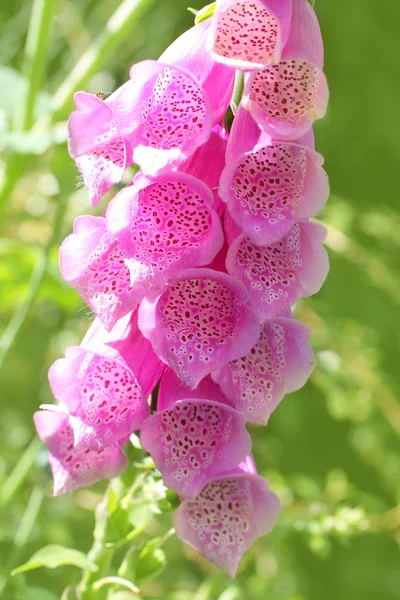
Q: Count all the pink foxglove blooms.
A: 14